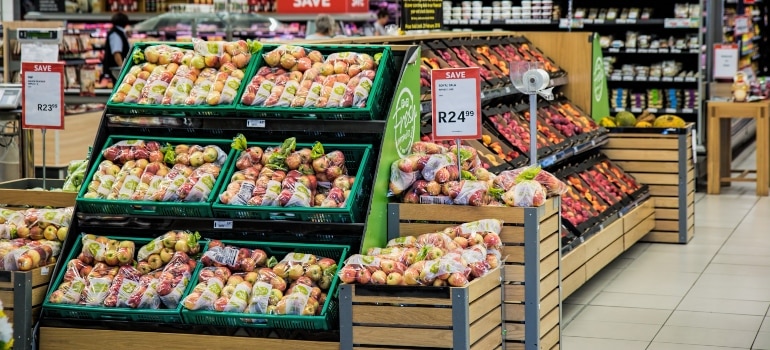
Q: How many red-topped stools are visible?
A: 0